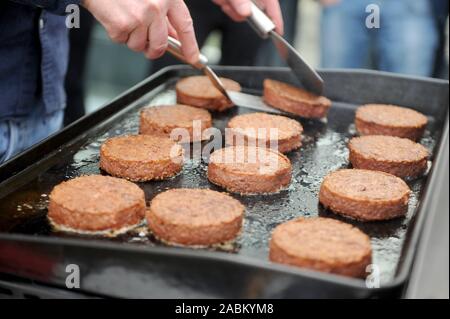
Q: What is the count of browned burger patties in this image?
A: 12